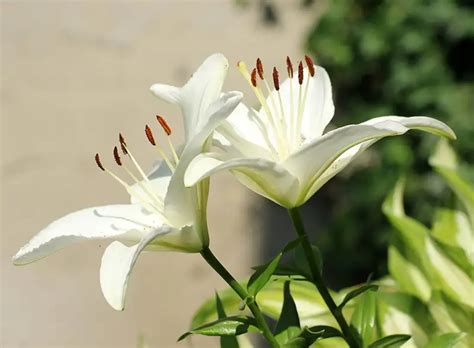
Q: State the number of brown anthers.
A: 11